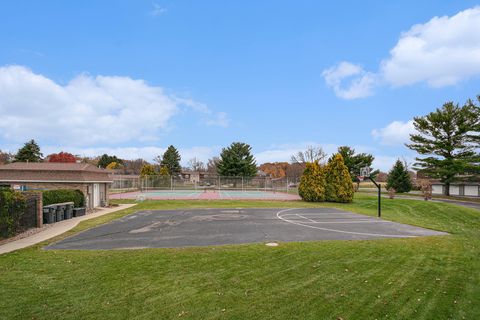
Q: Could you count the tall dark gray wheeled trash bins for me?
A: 3